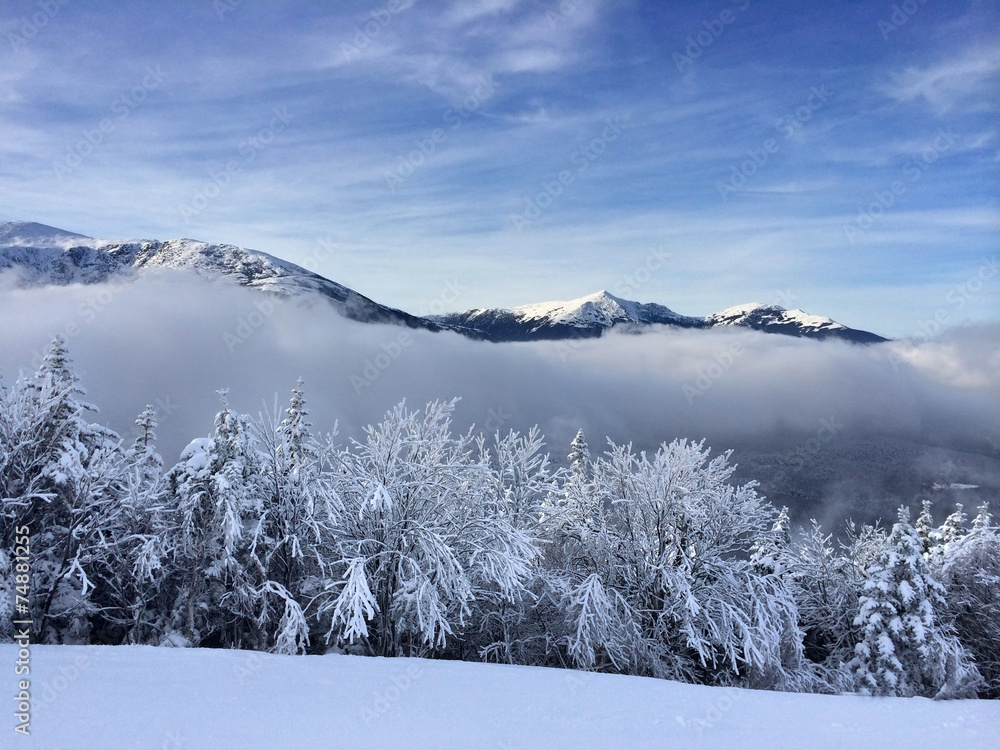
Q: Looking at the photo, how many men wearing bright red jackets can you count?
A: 0